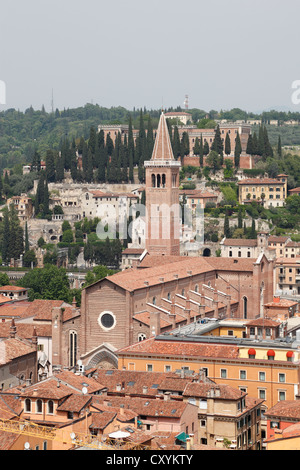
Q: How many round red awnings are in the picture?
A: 3